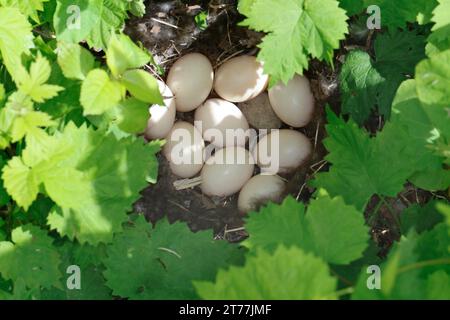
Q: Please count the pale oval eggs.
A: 9